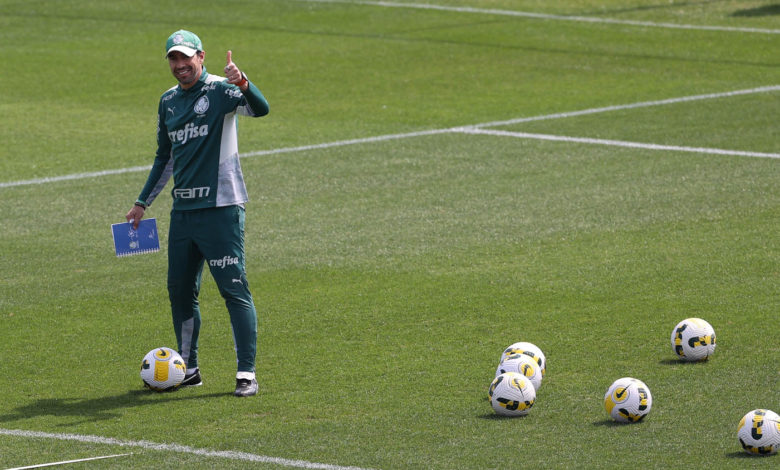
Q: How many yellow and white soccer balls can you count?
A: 7